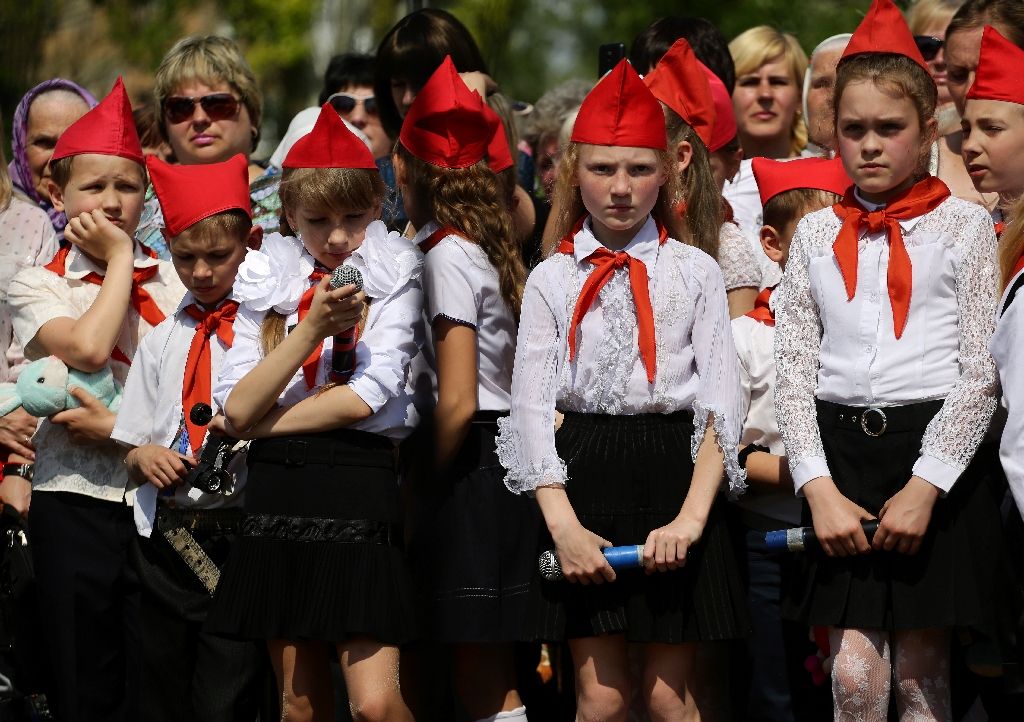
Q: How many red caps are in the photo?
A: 11